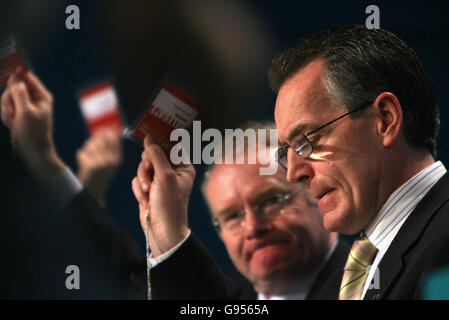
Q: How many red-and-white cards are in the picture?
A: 3